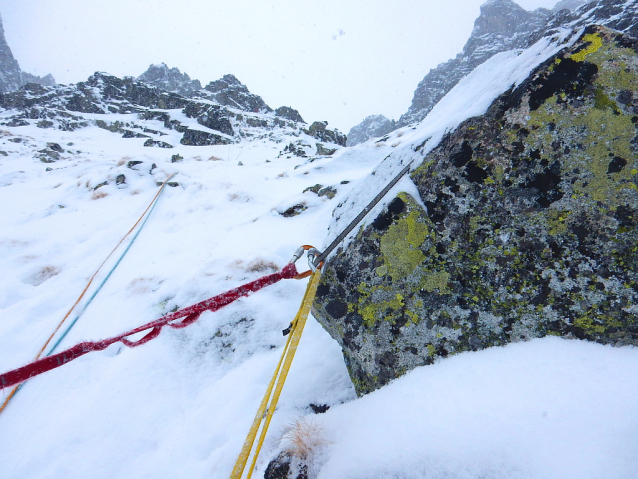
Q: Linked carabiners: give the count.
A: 2